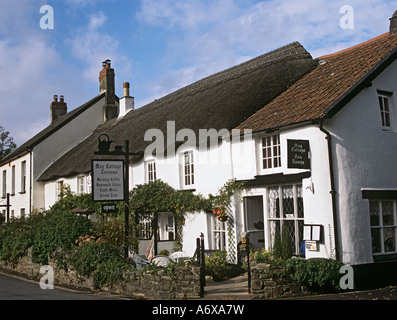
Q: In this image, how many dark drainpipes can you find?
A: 2